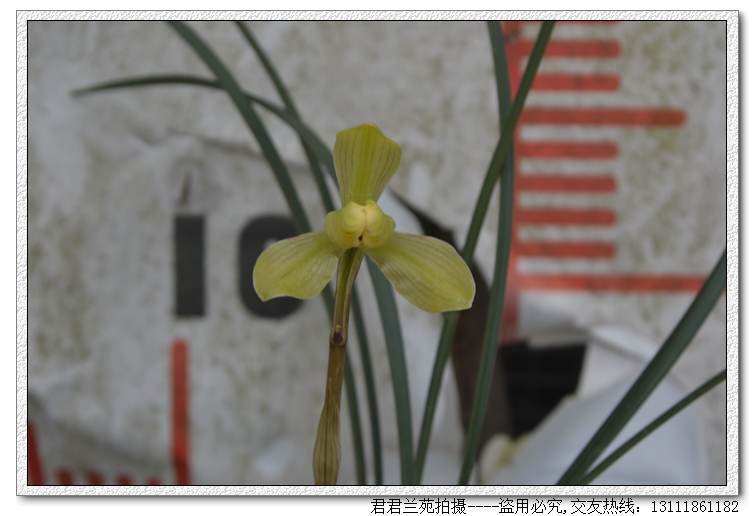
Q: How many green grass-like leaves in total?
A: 7